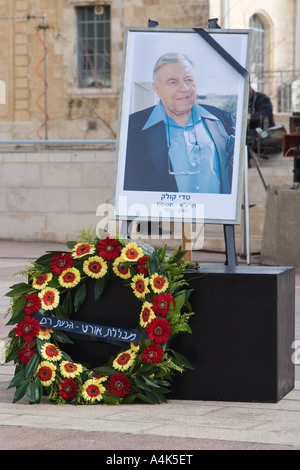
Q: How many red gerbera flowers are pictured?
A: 11